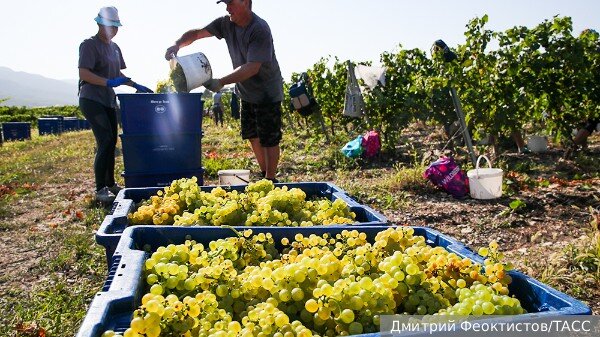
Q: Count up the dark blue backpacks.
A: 1